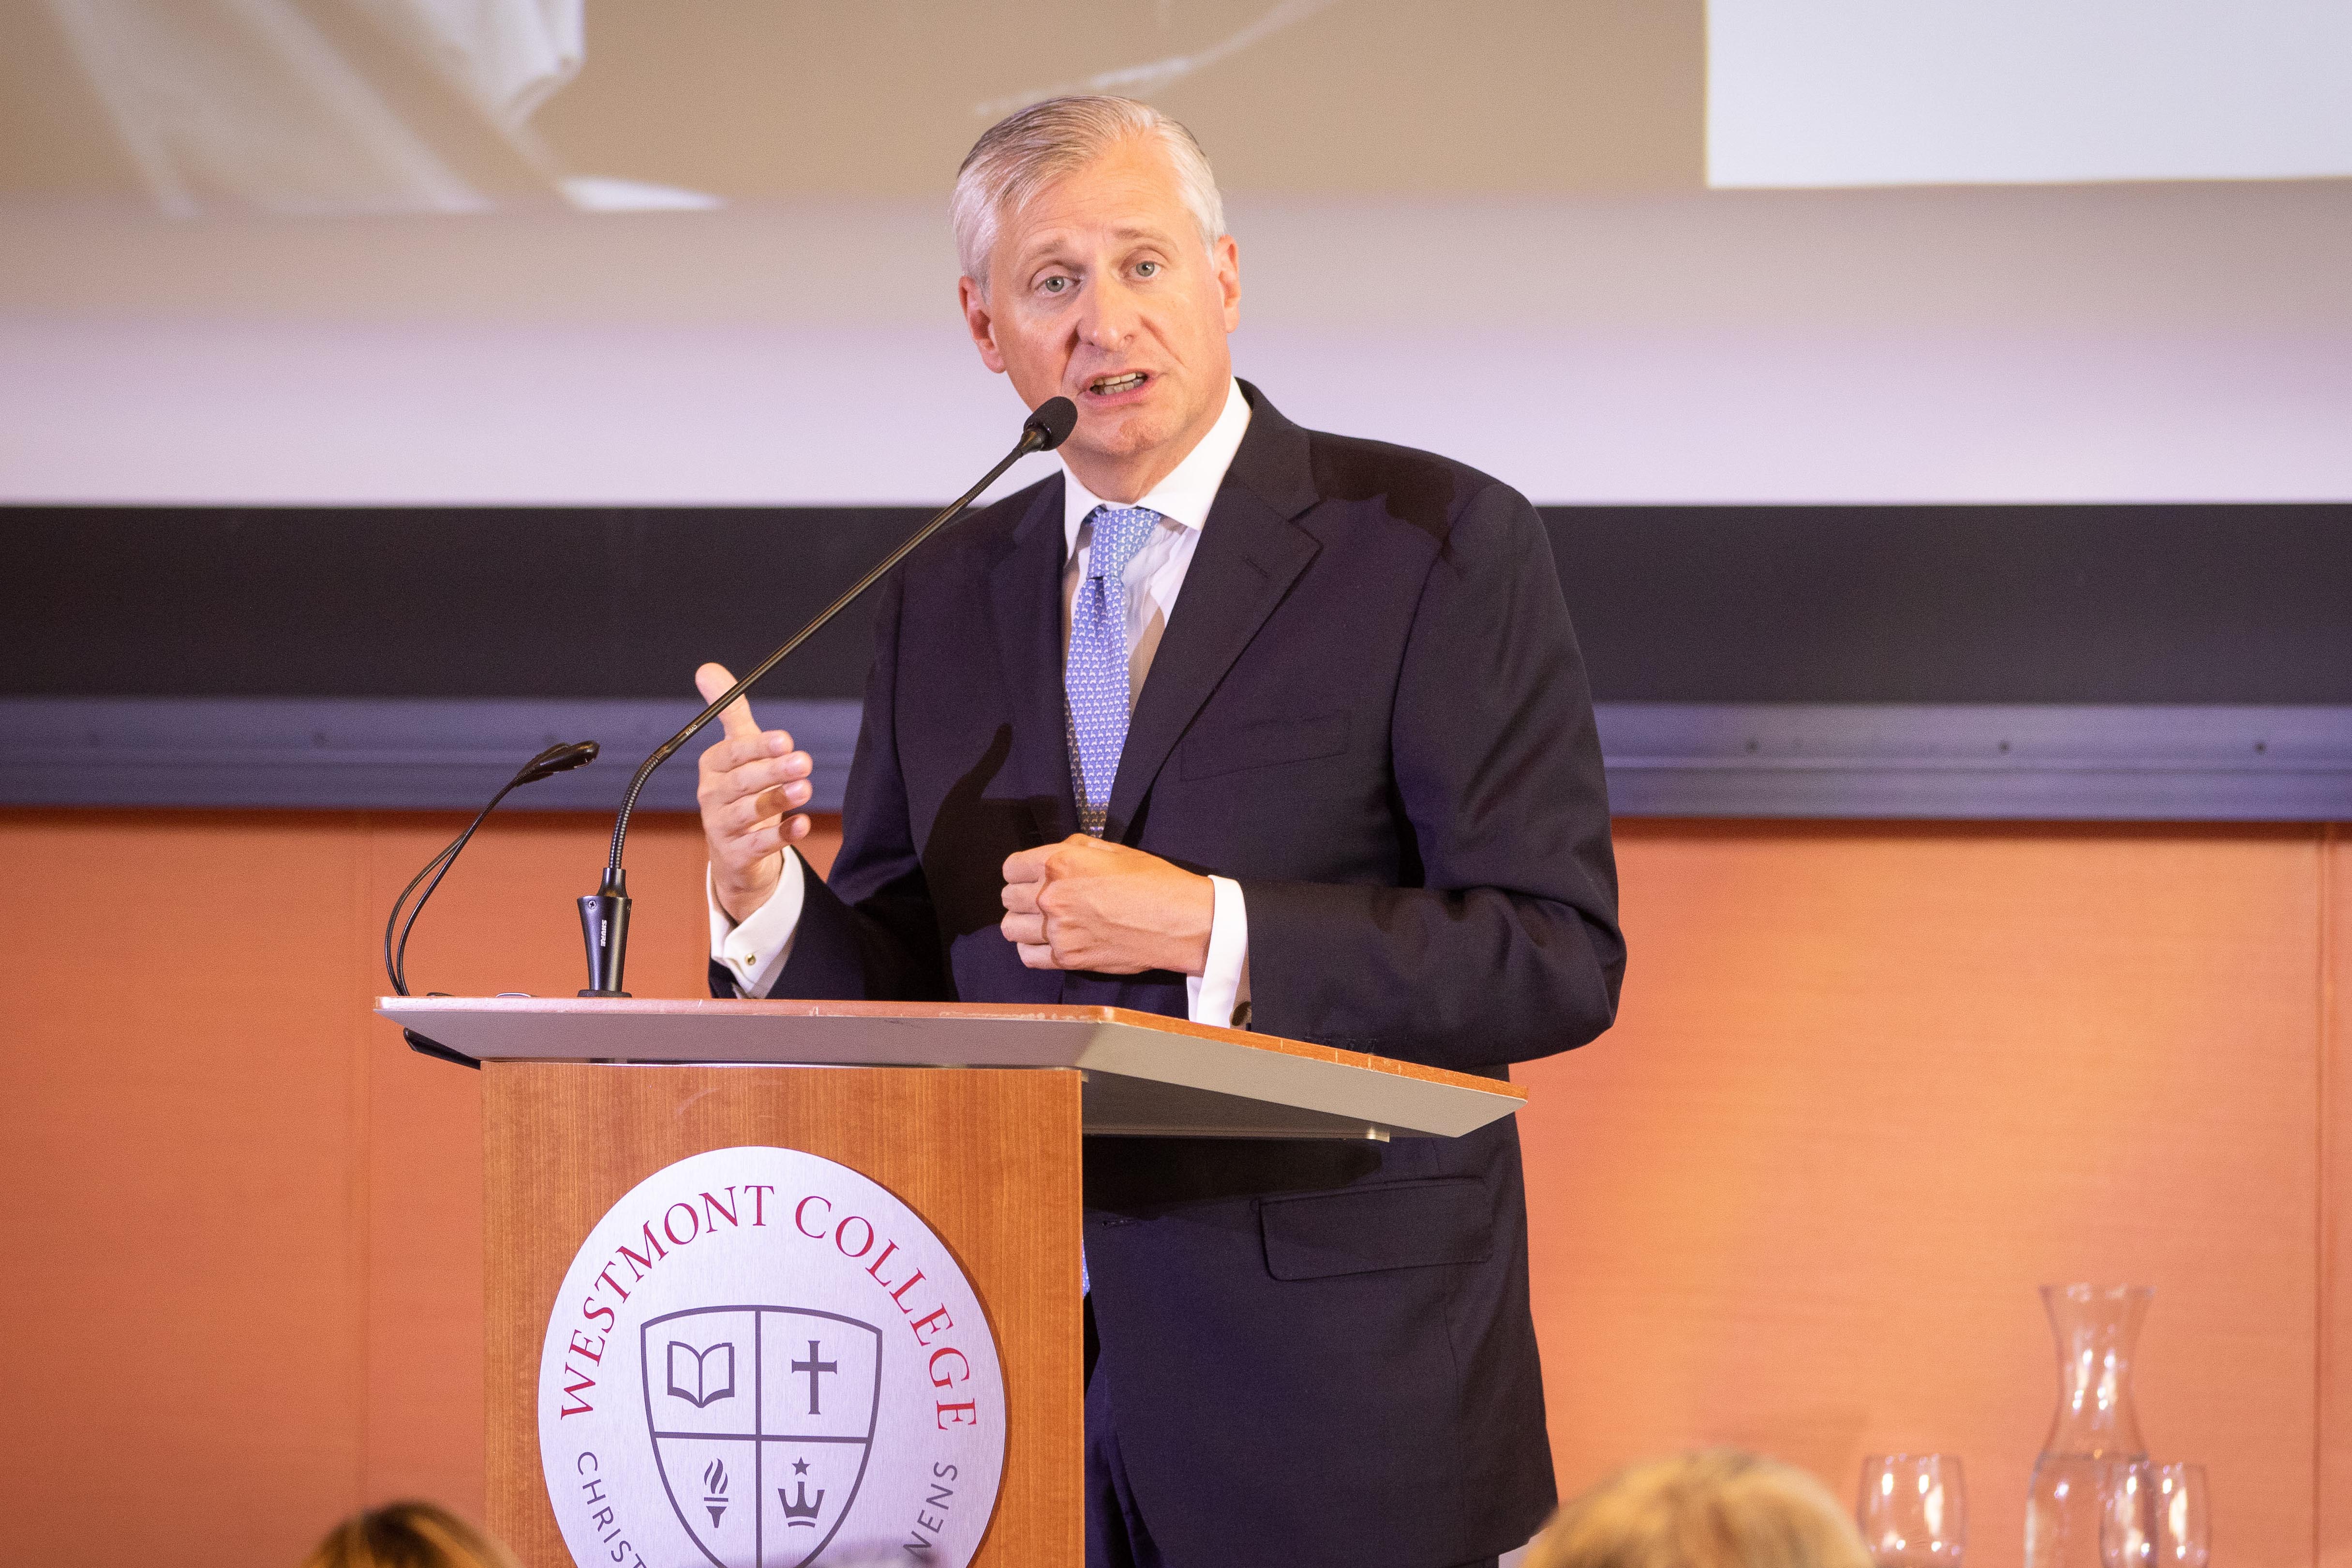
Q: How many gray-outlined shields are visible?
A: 1